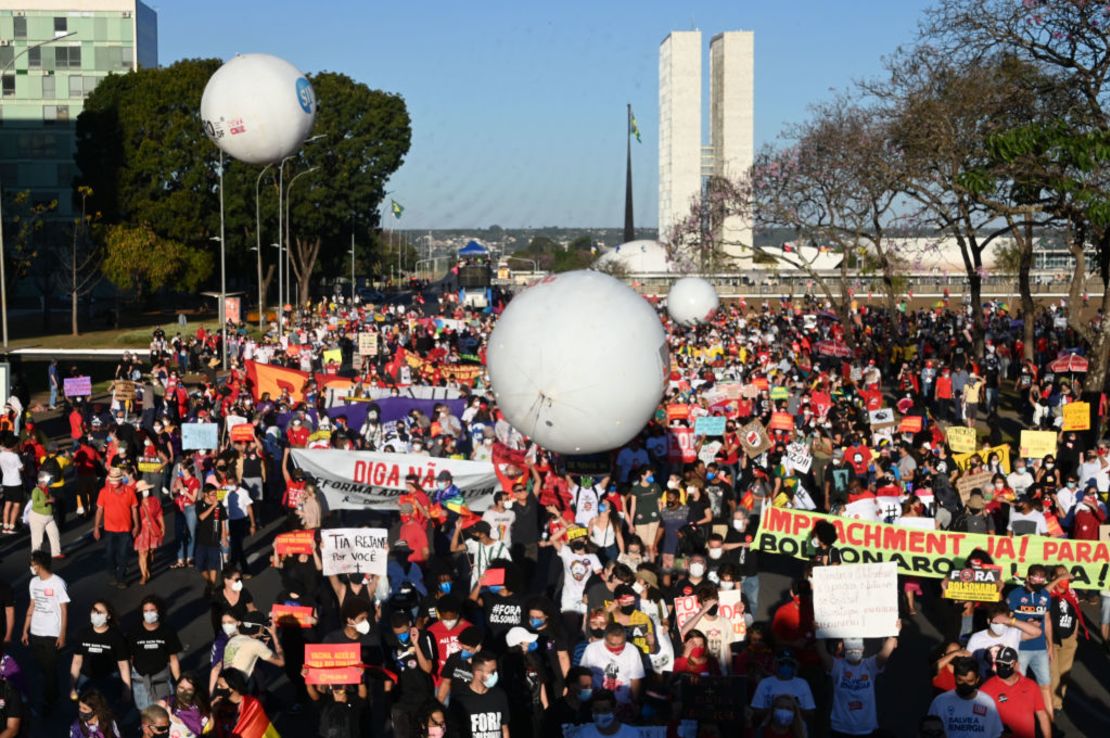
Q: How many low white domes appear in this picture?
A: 1